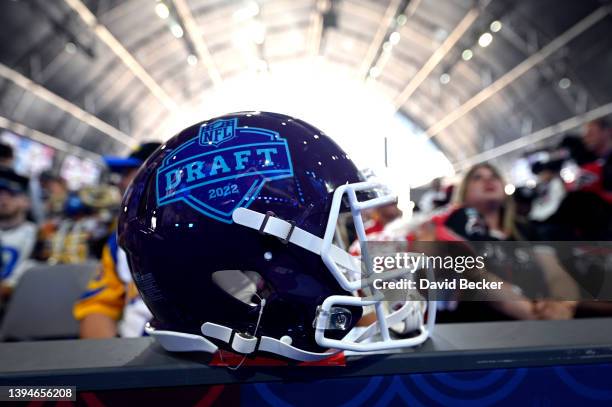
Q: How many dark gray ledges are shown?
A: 1